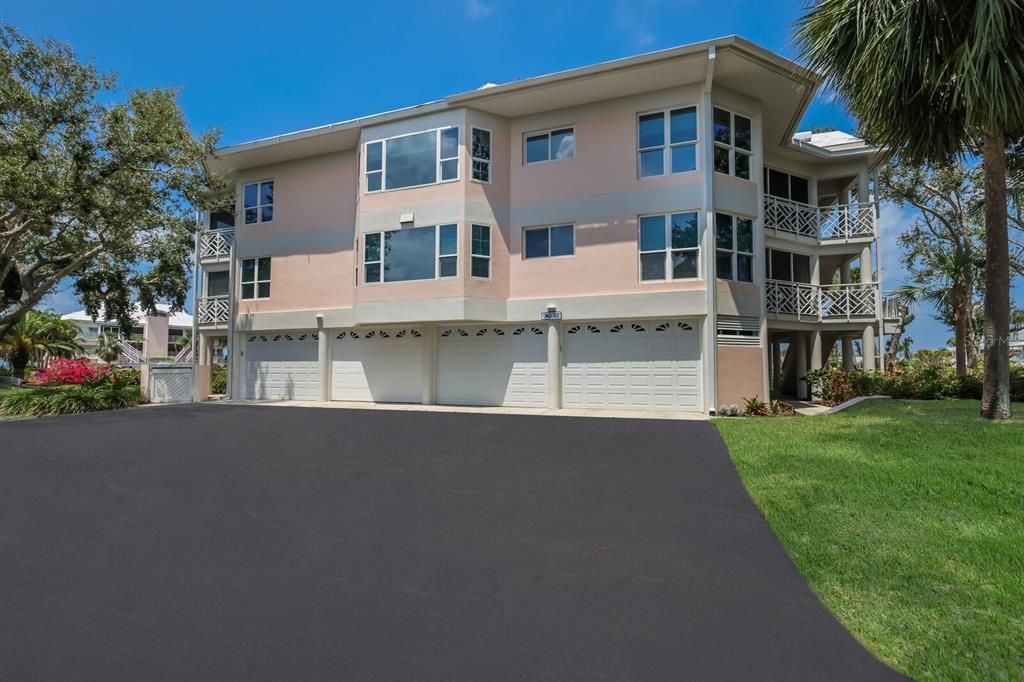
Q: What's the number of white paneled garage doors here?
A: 4